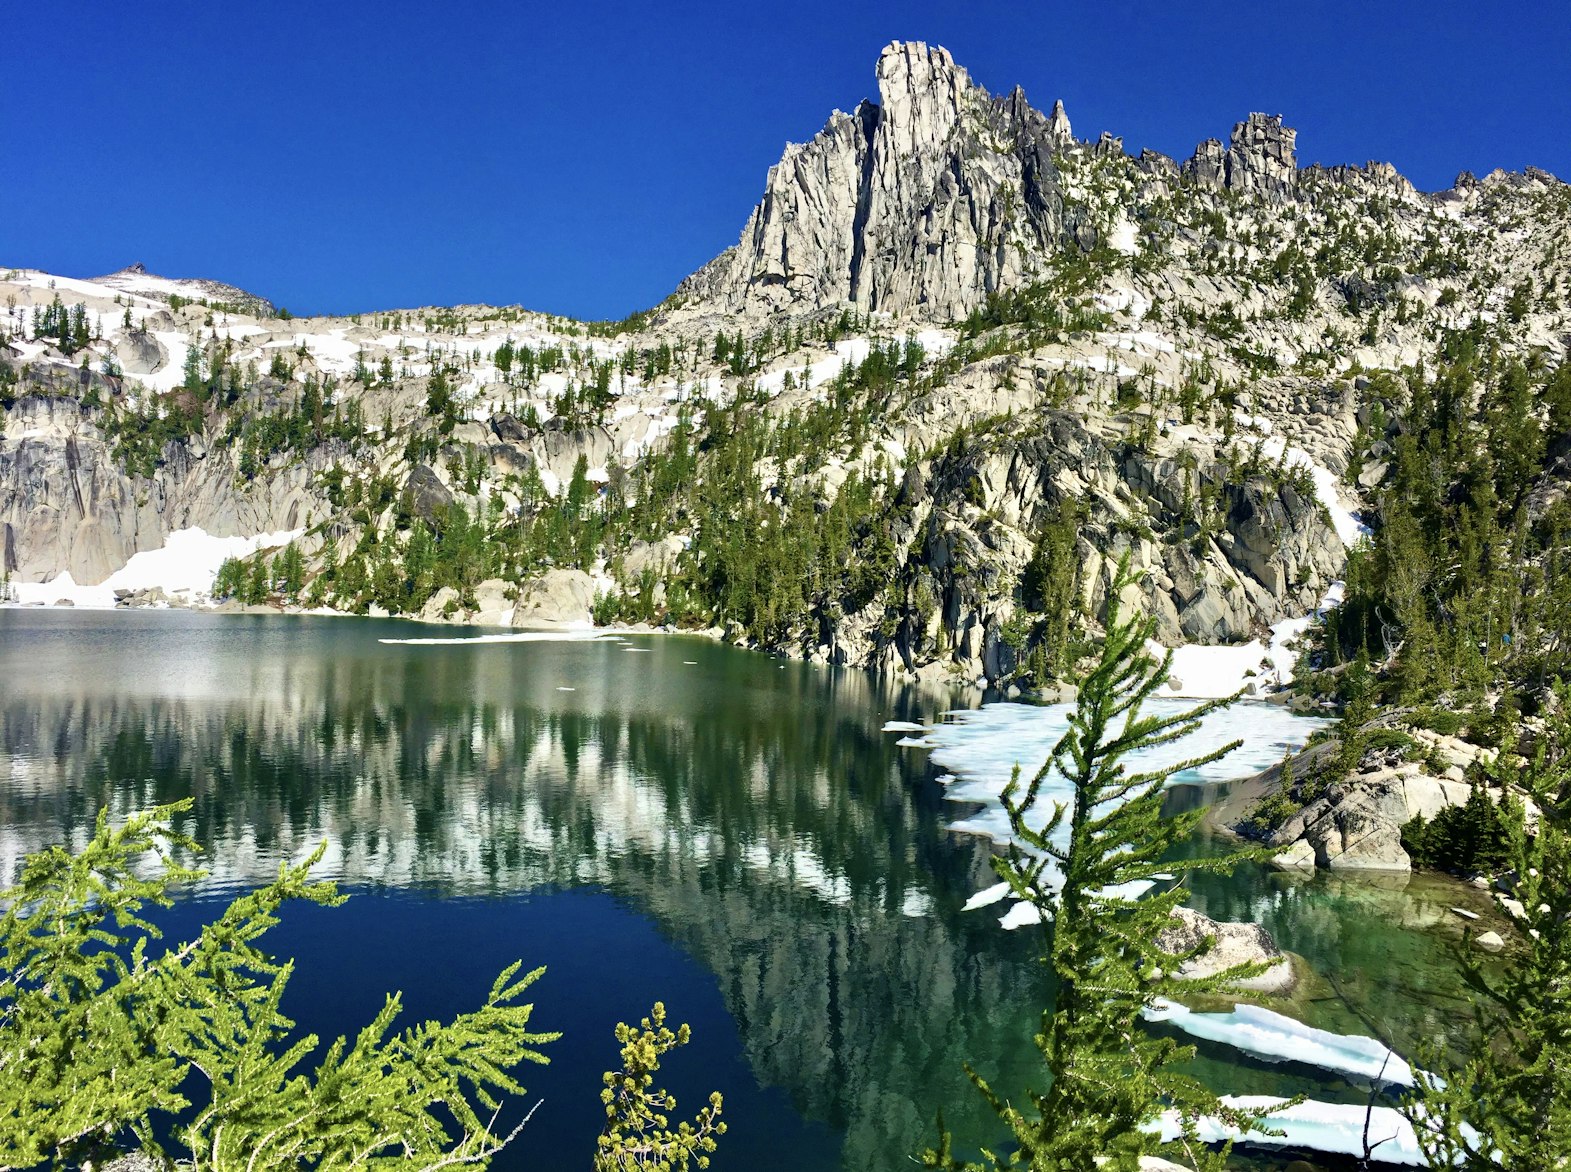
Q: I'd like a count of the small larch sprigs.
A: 1